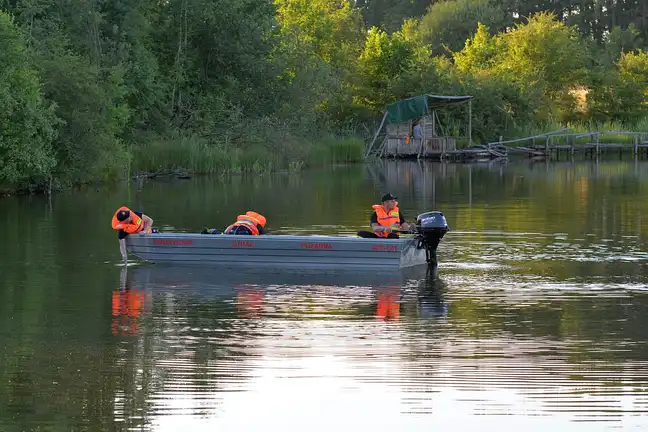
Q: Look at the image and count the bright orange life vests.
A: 3